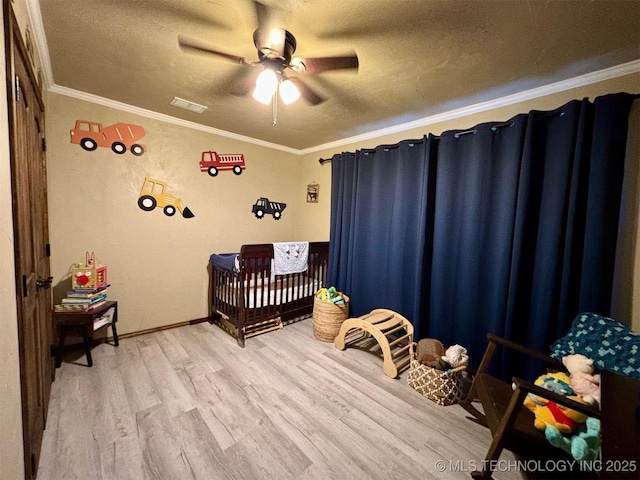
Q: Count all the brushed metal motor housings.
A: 1